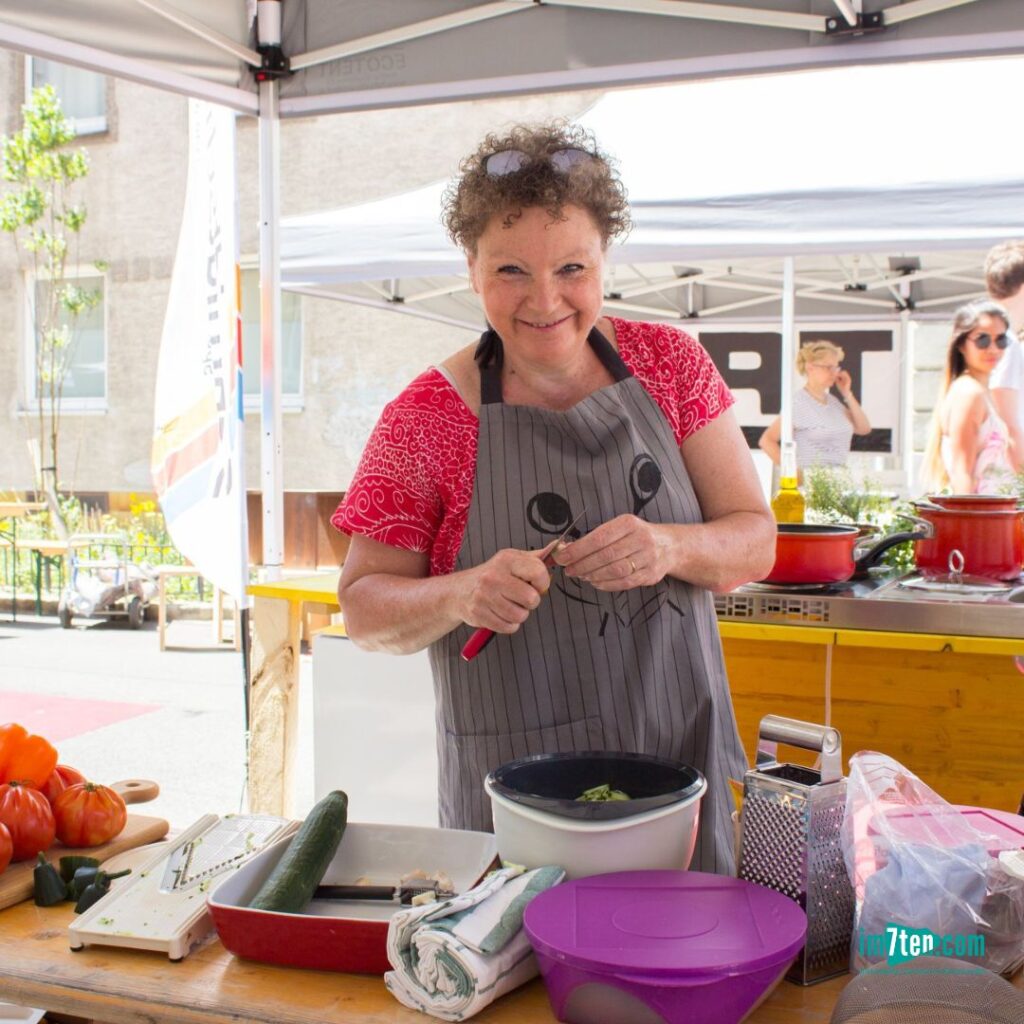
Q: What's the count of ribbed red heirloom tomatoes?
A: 4